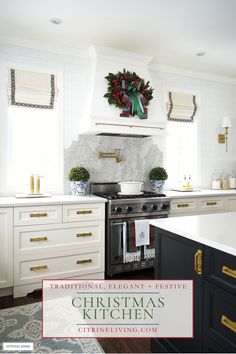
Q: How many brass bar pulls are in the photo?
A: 11